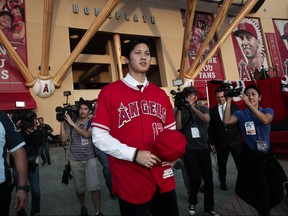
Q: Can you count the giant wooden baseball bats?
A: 7